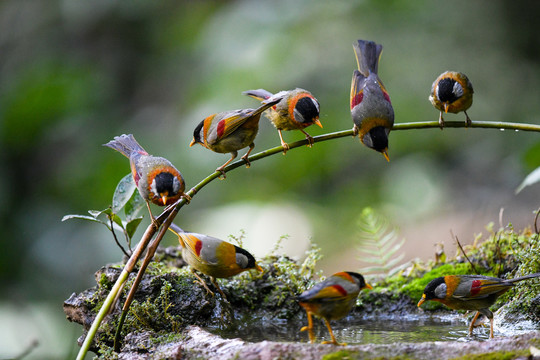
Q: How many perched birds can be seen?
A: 5